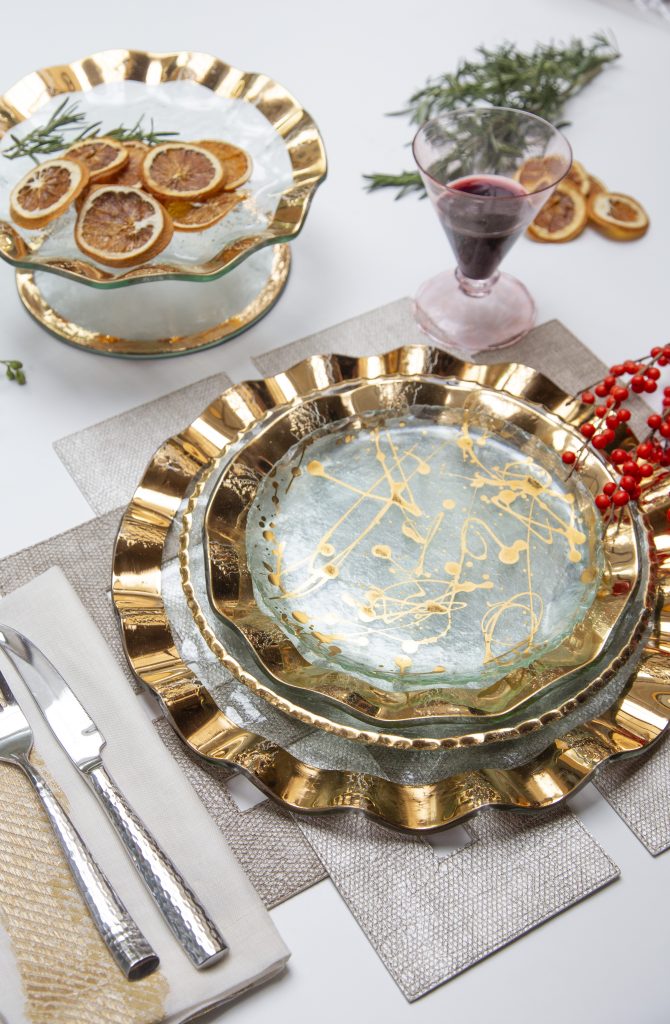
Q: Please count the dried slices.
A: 12